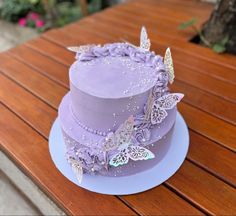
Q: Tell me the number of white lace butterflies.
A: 6